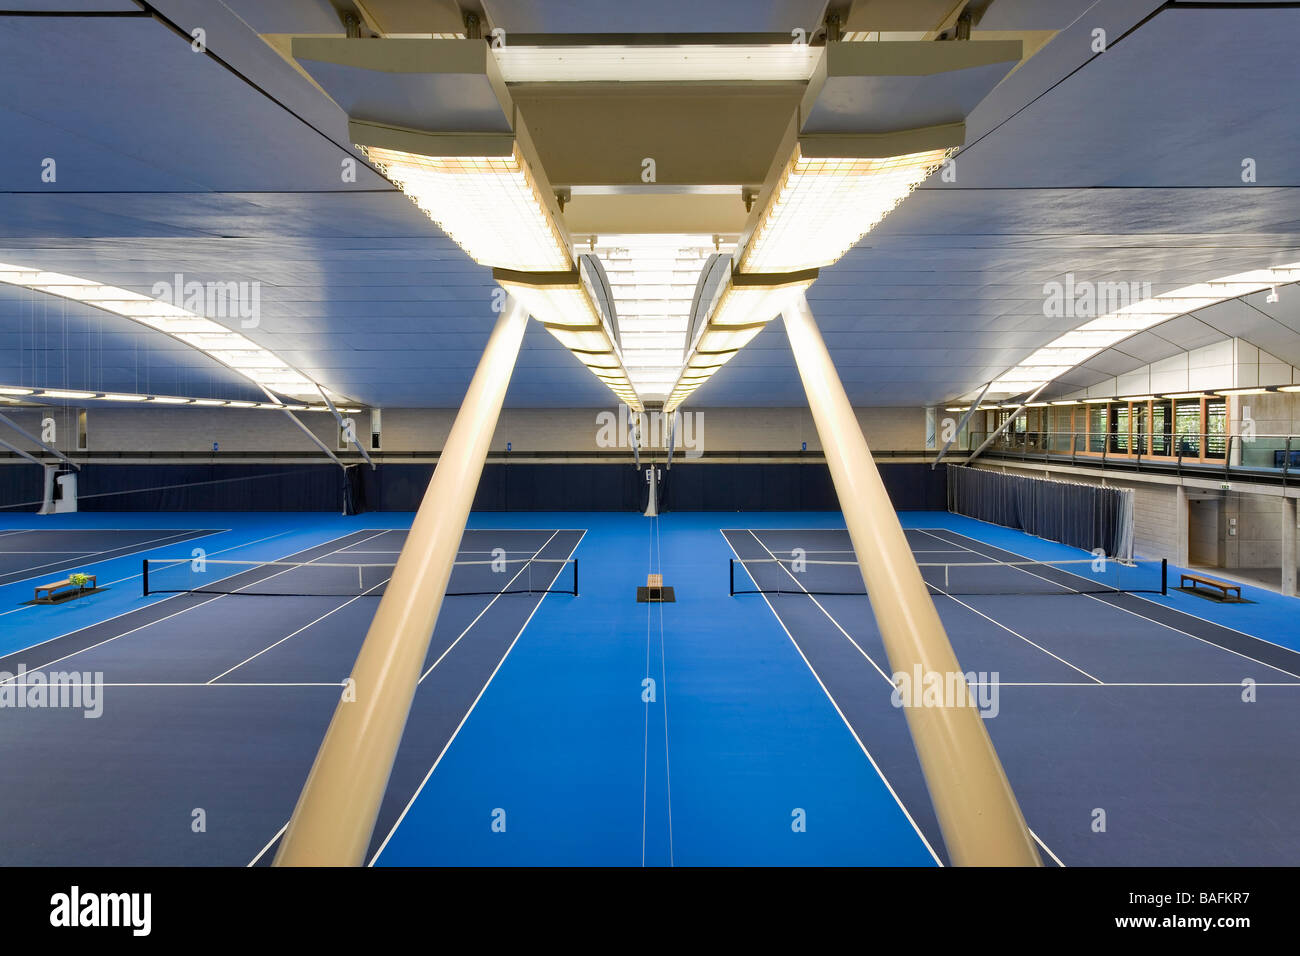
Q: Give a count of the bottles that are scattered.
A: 0